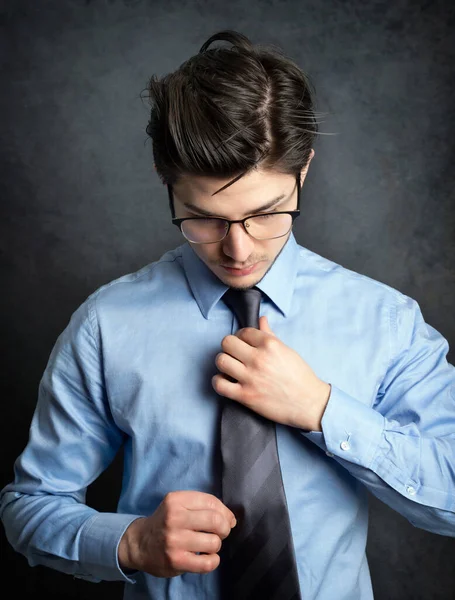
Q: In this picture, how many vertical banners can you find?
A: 0